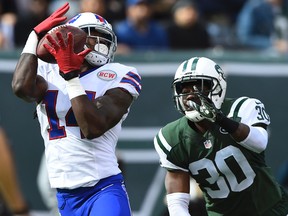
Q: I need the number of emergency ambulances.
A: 0